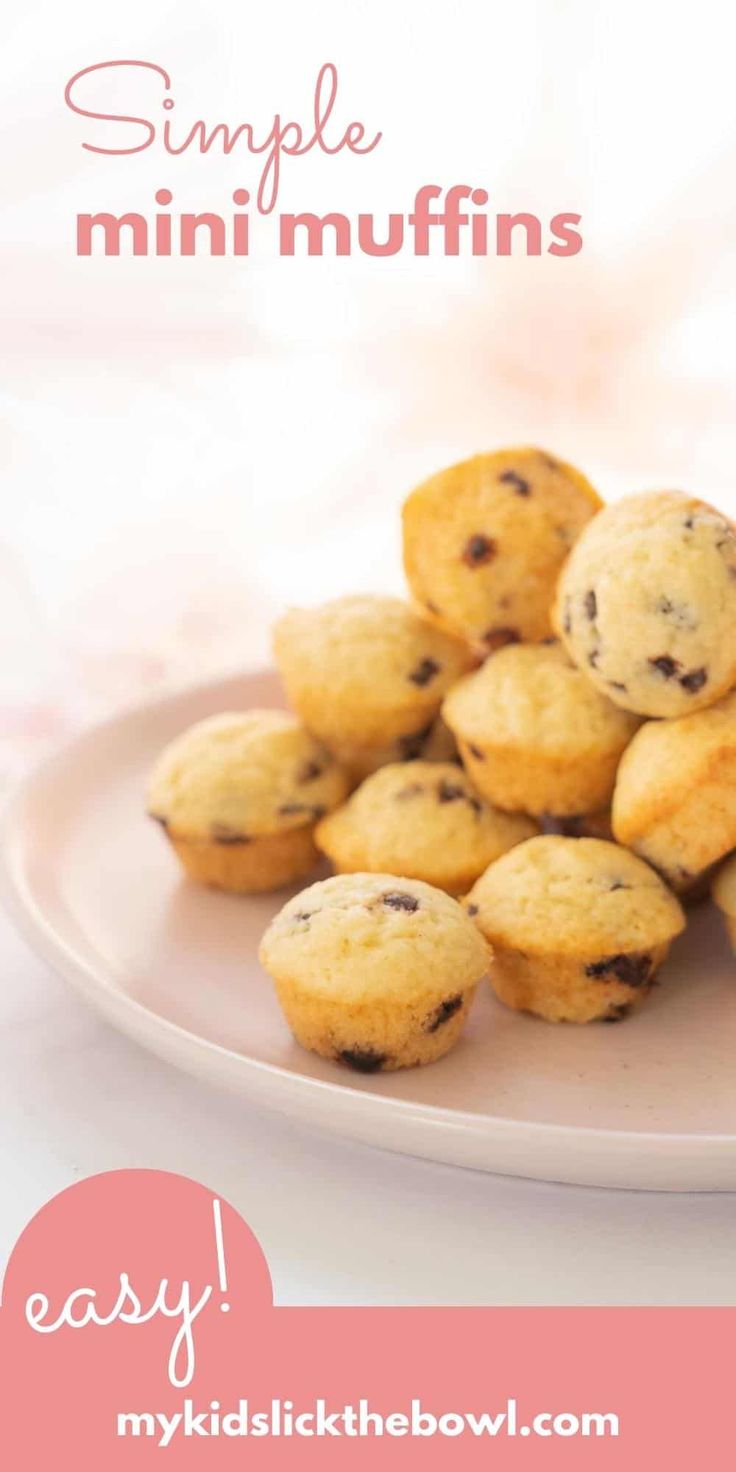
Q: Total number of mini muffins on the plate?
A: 10